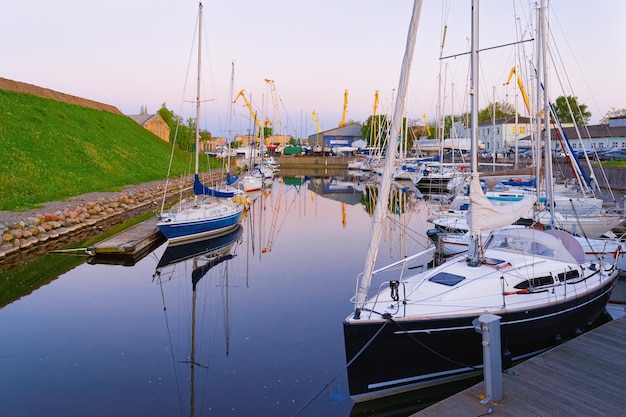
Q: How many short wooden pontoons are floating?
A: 1